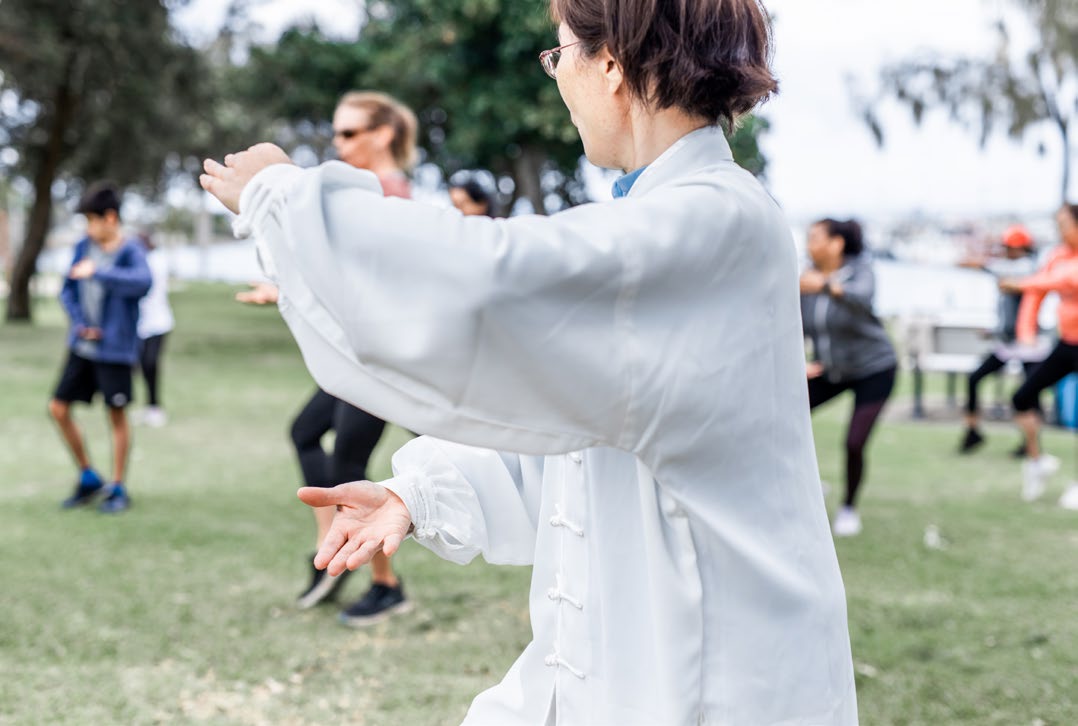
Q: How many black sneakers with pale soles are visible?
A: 2